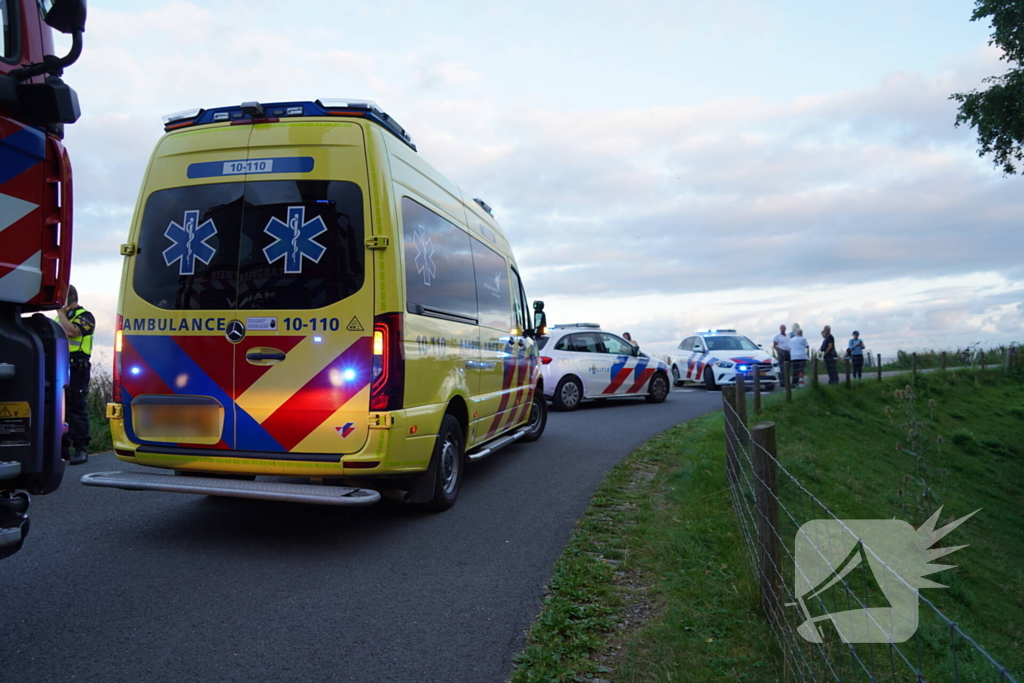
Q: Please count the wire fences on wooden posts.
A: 1